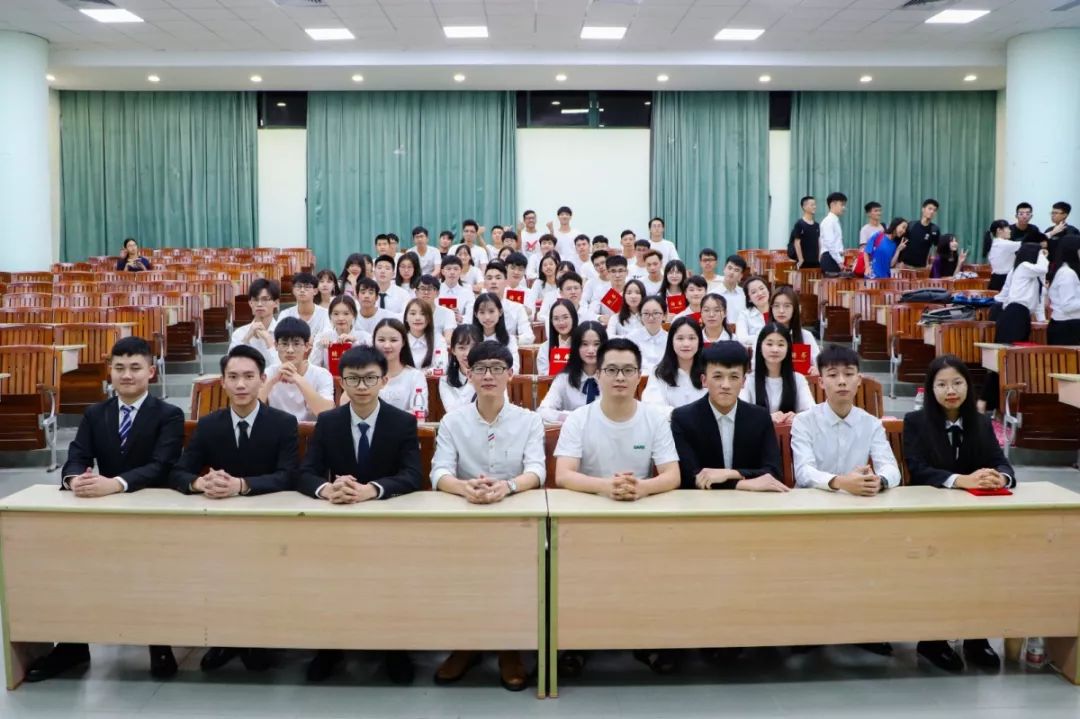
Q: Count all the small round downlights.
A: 10